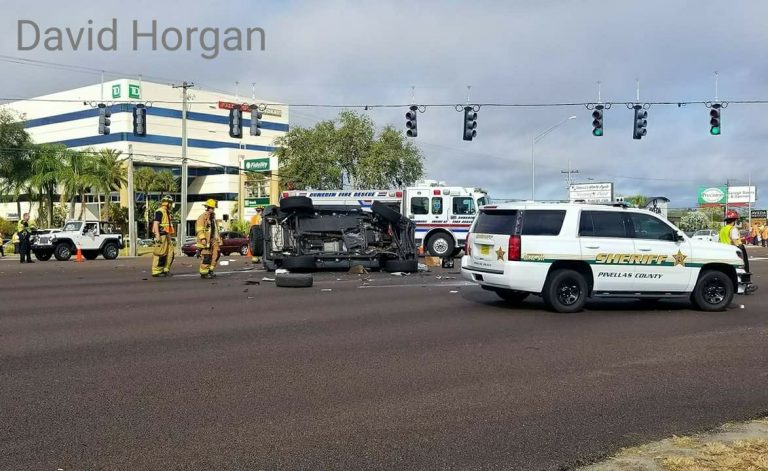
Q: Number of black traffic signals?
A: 9